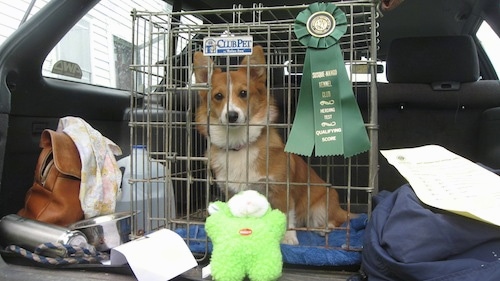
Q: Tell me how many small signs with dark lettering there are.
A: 1